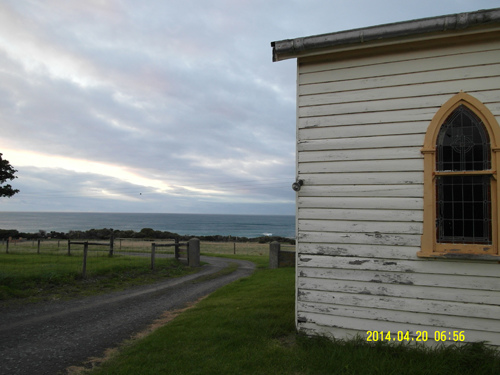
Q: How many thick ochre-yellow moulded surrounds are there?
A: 1